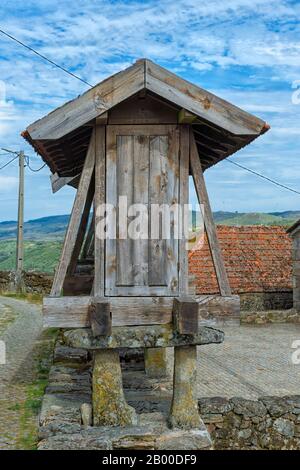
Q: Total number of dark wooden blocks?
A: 2